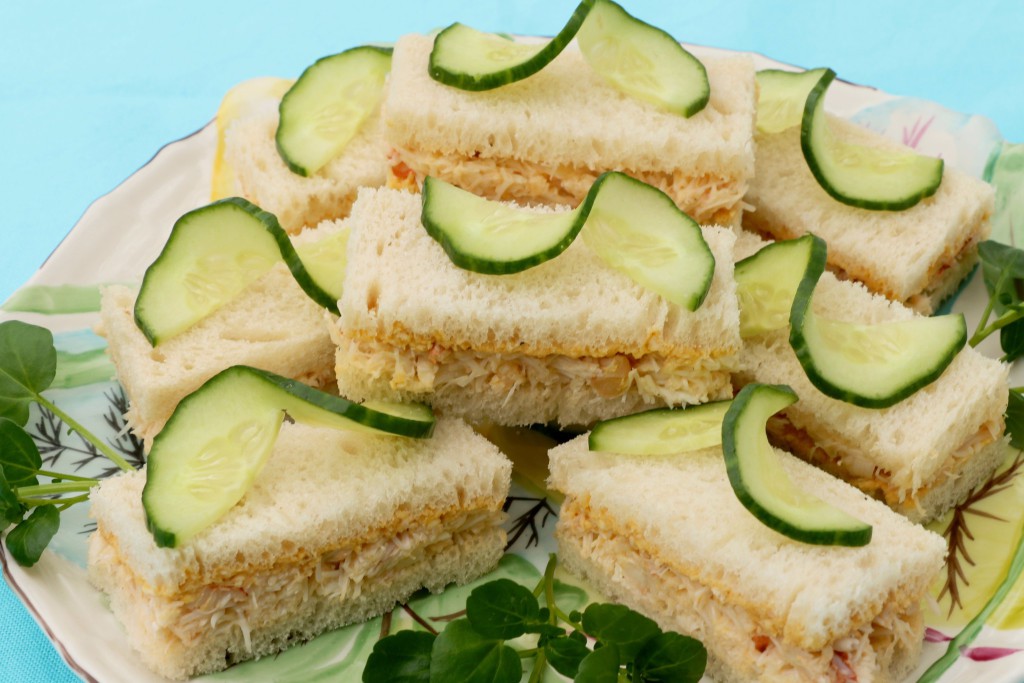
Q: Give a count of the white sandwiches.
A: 8